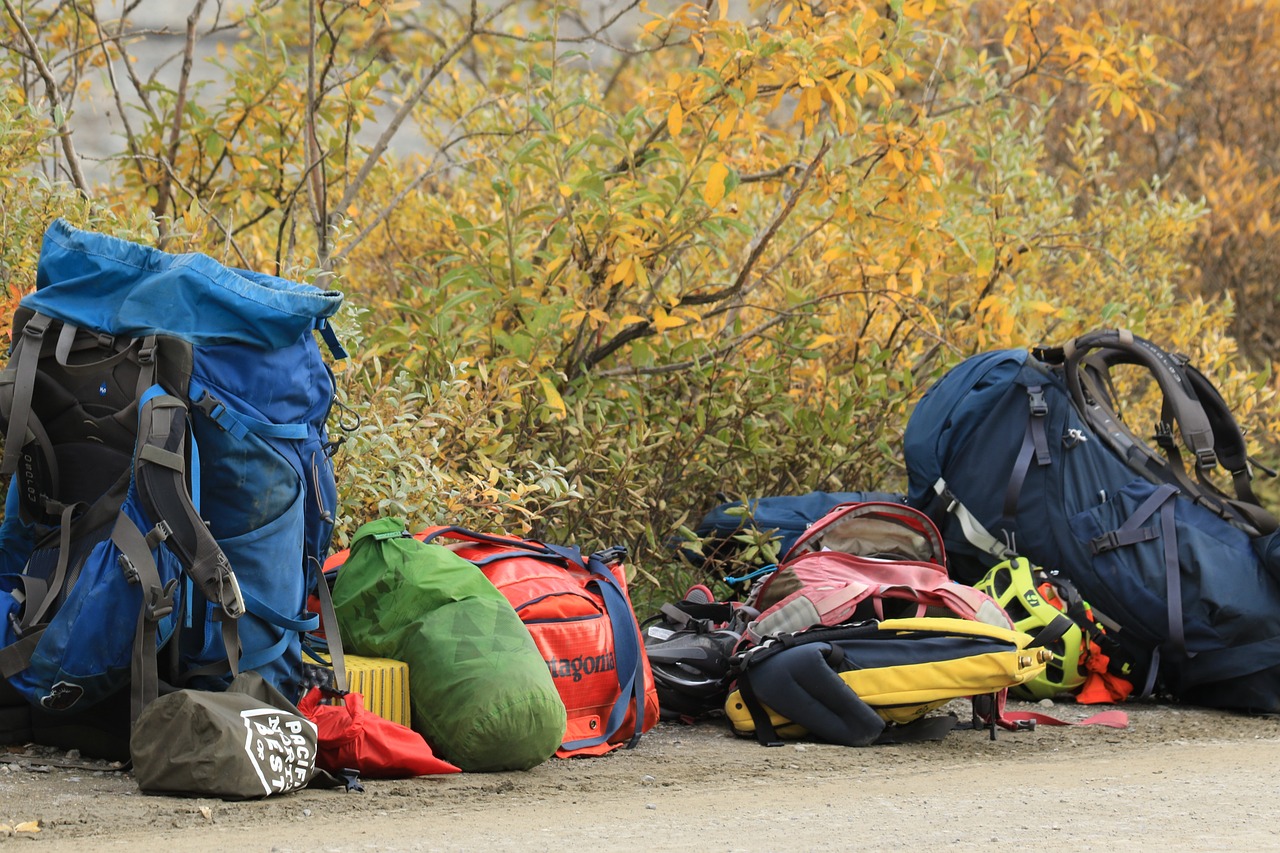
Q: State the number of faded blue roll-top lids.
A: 1